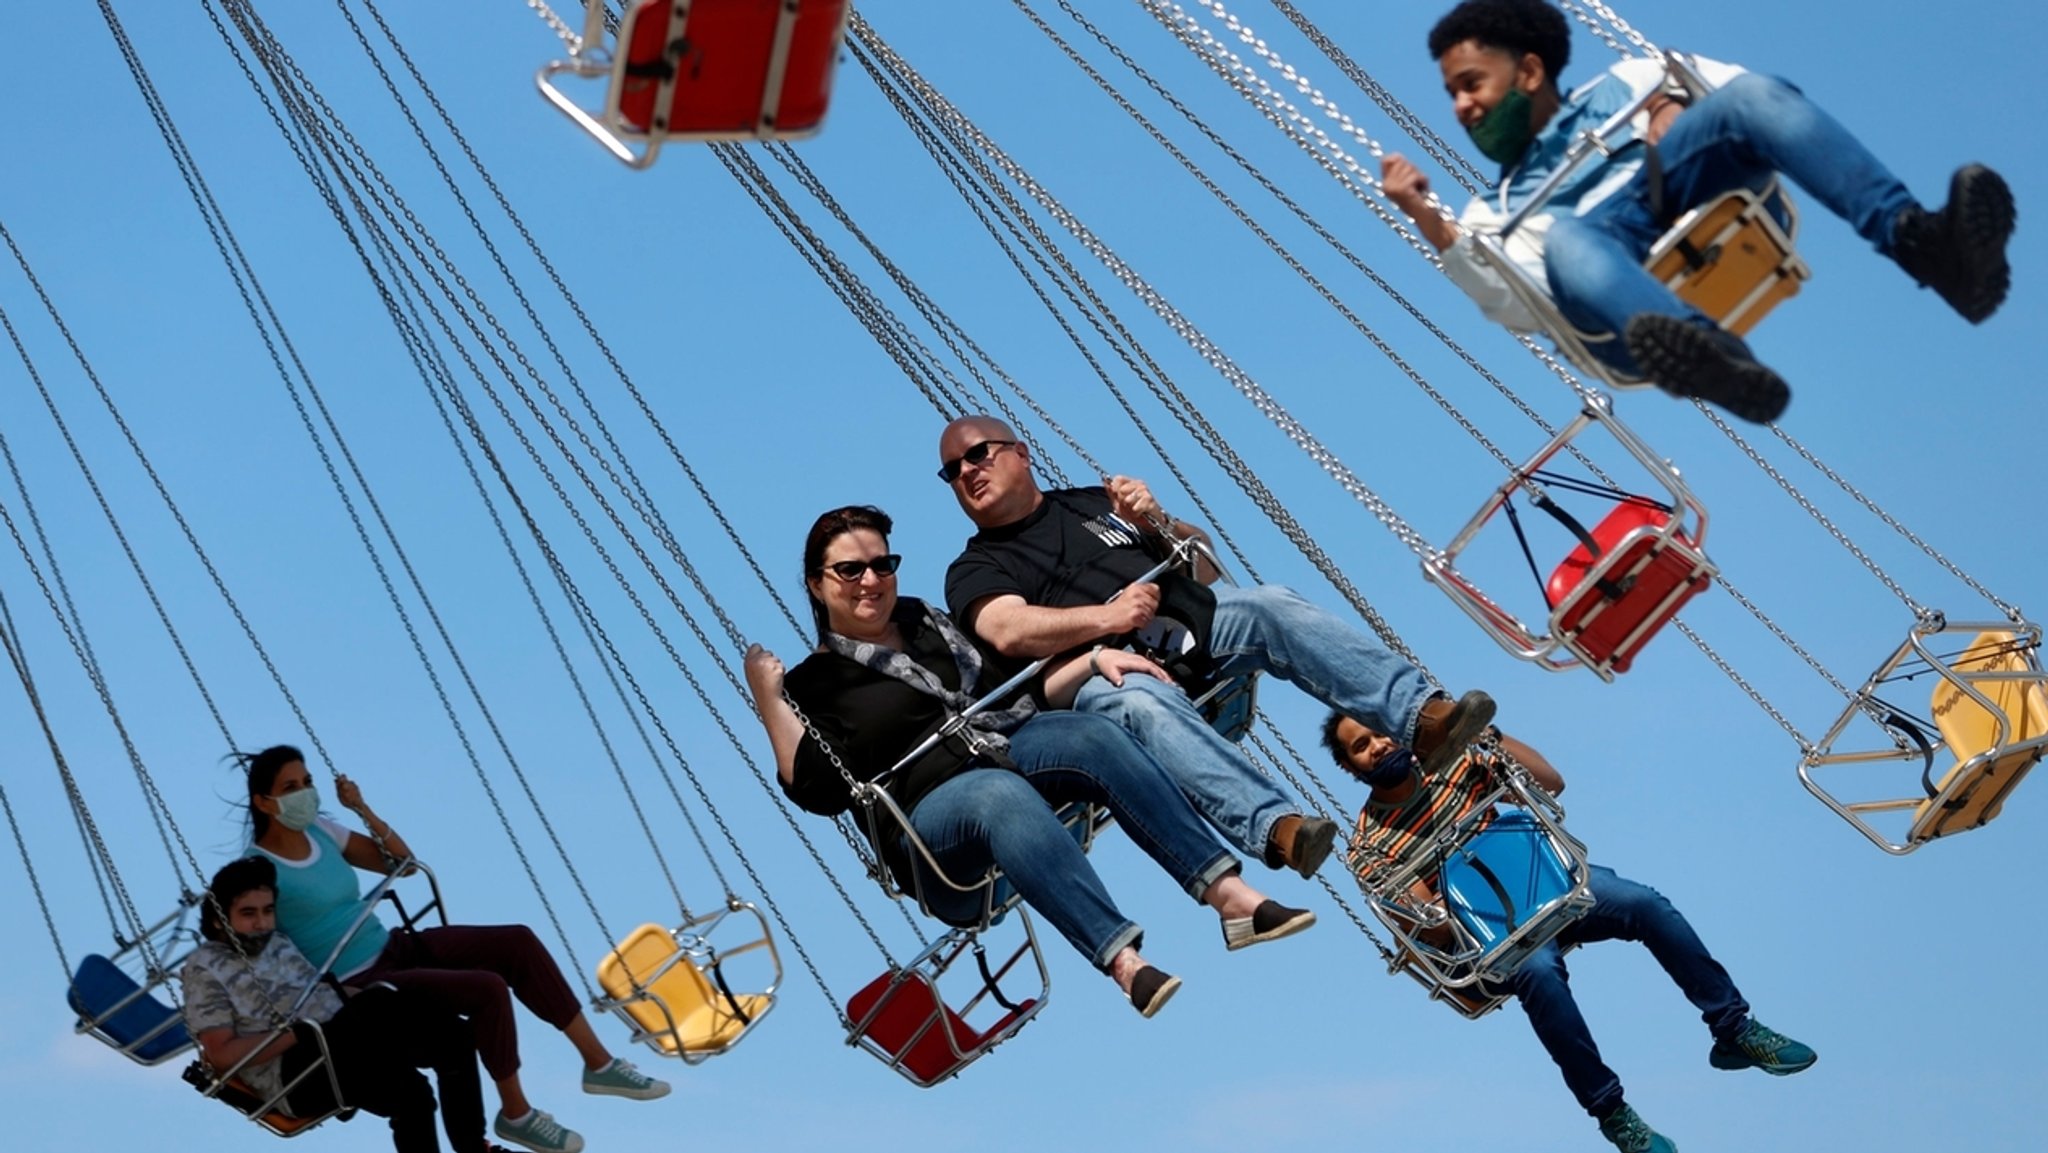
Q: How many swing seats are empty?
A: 7